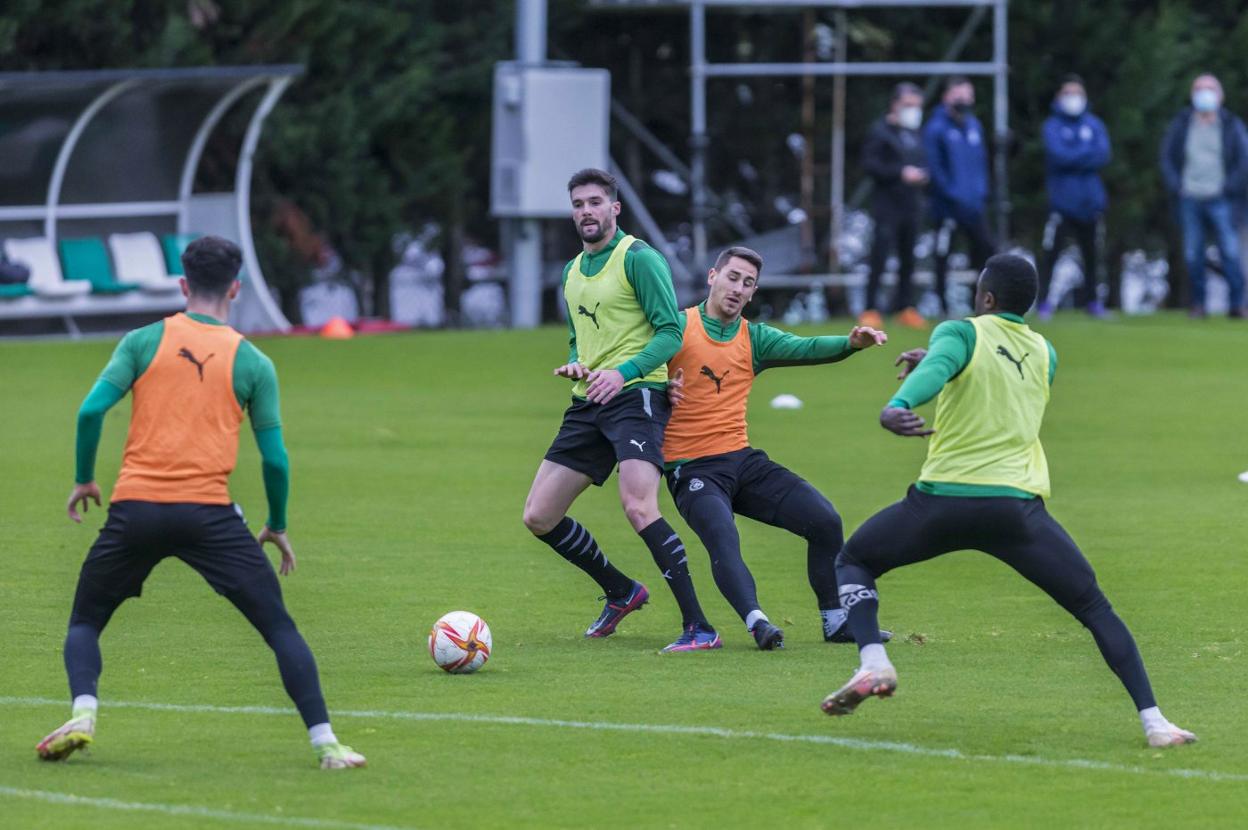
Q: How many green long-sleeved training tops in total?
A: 4